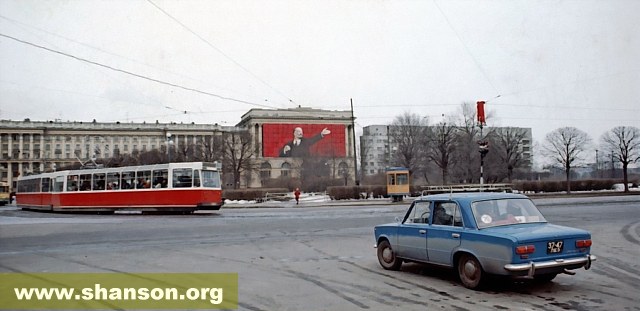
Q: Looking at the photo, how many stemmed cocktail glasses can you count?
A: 0